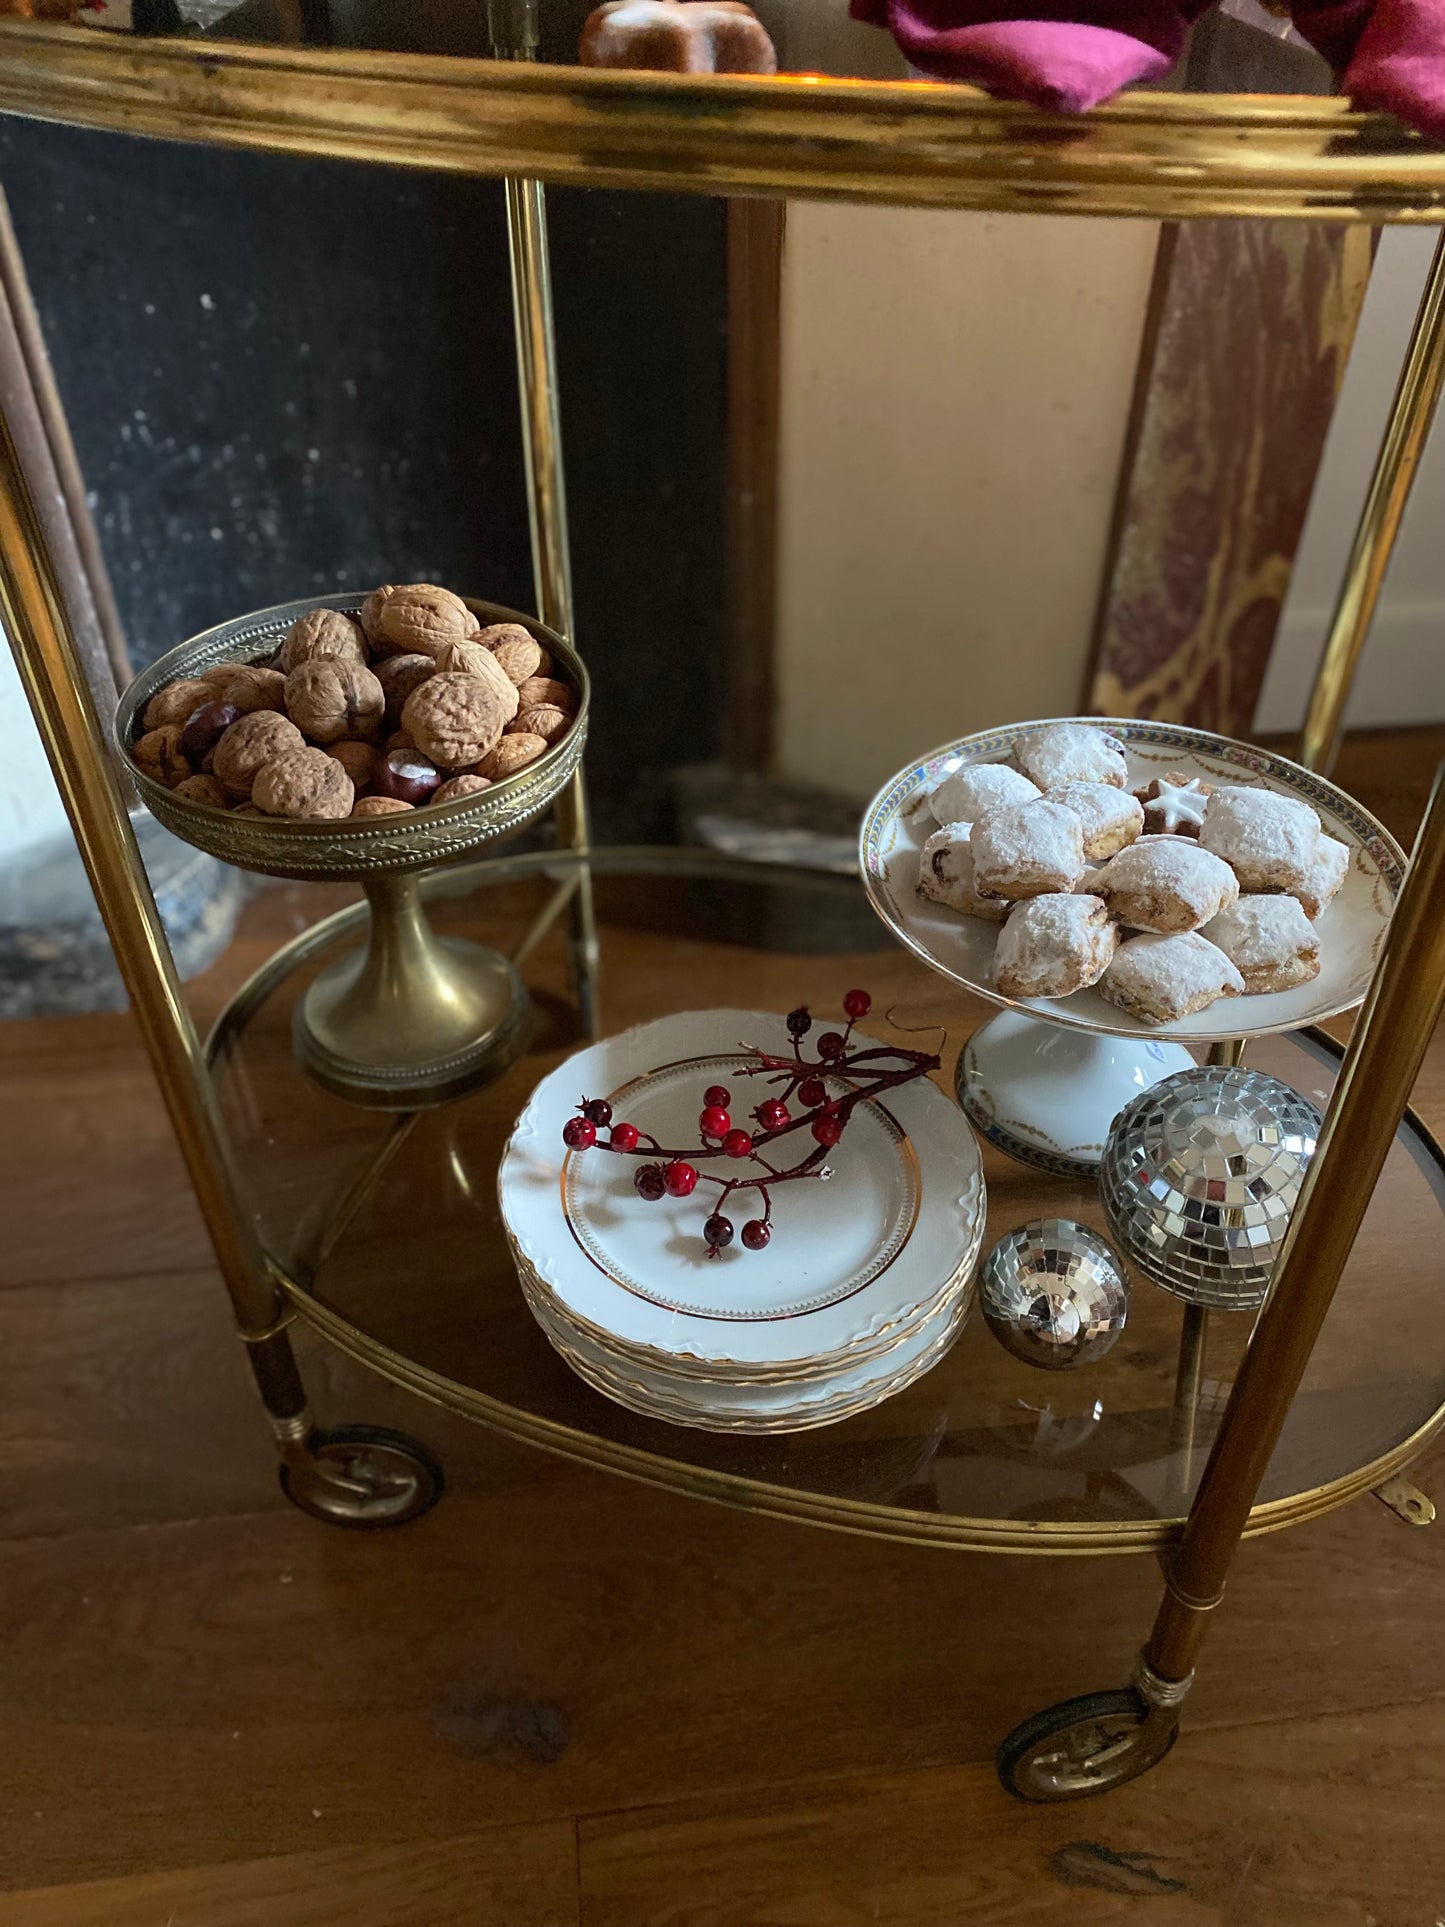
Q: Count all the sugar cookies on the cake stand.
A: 11